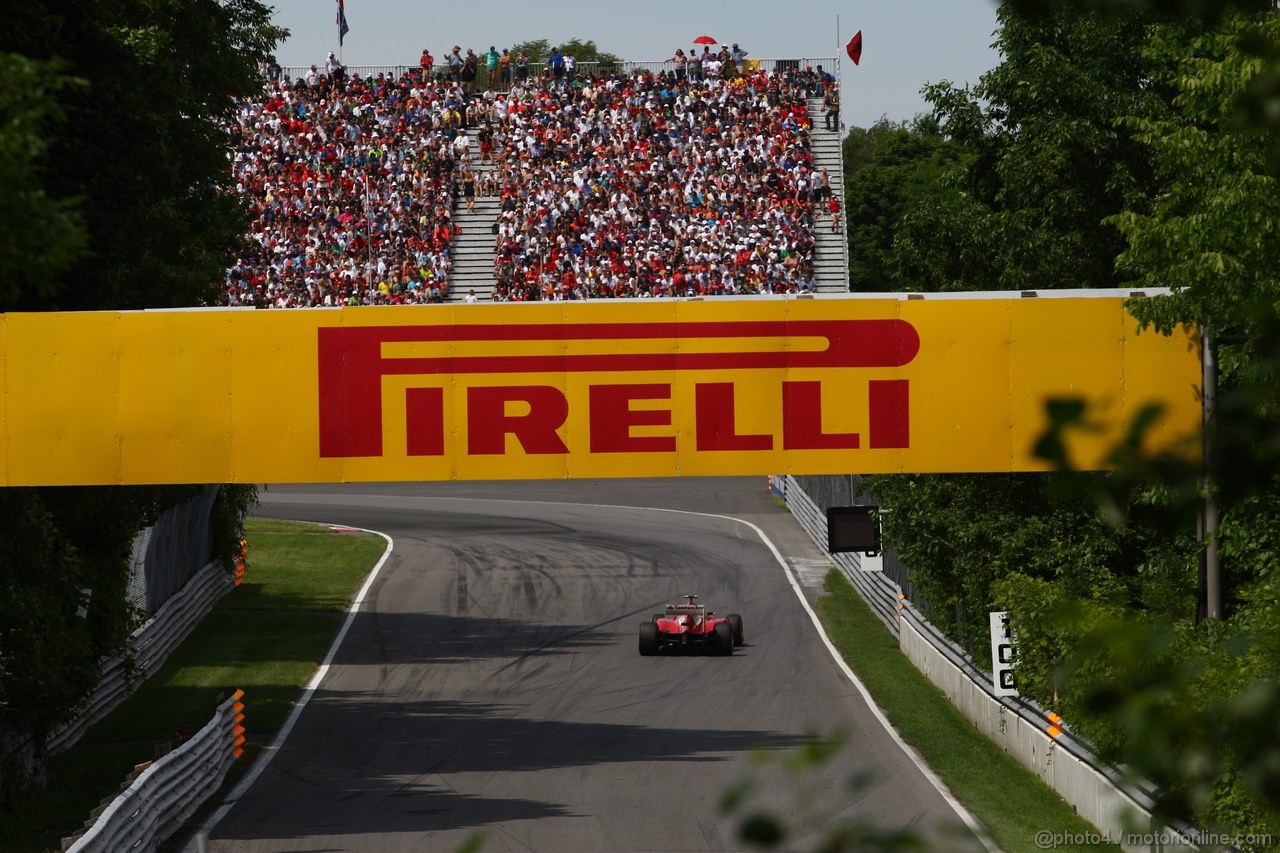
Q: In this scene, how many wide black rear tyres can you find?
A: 2